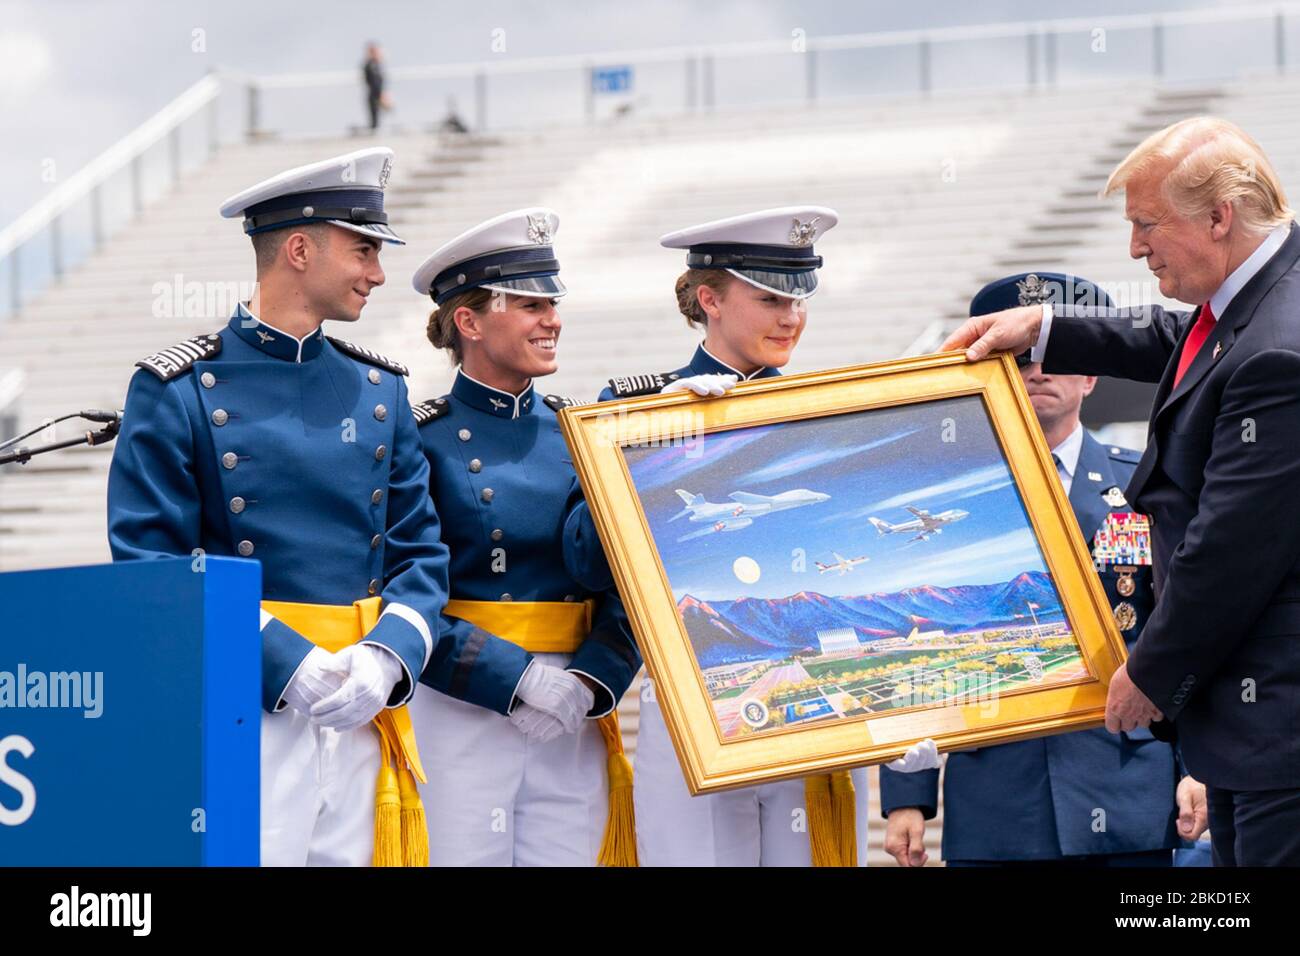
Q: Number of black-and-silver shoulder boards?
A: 5